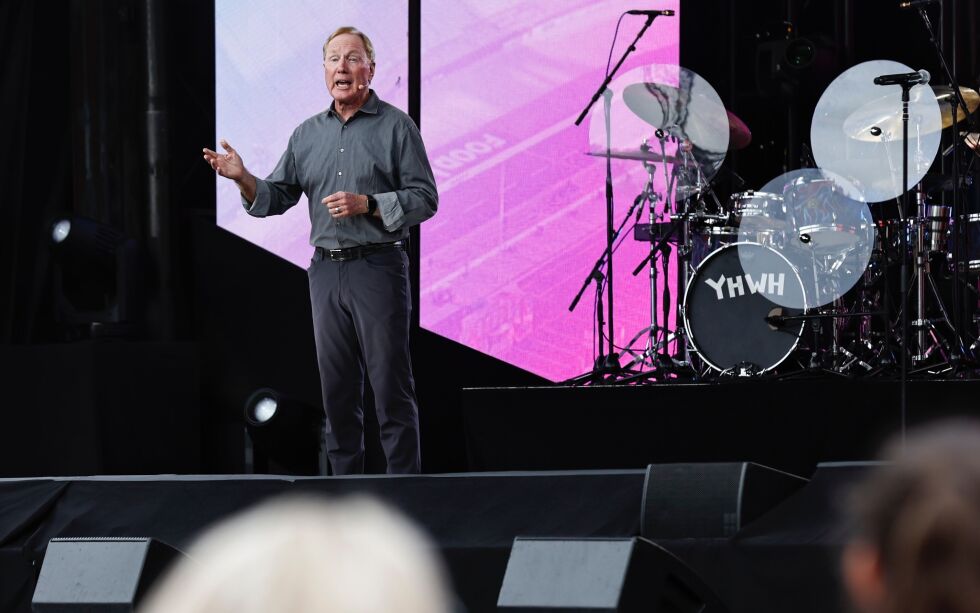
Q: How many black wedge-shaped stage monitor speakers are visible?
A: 3